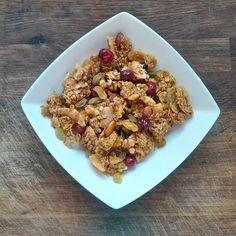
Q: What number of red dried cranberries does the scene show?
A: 7